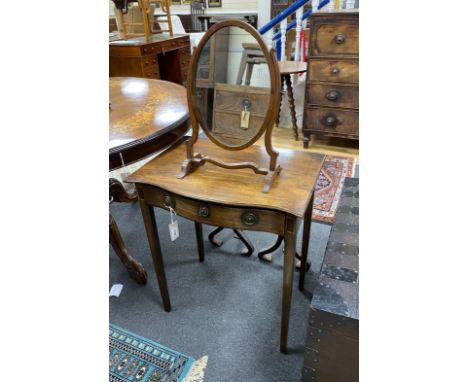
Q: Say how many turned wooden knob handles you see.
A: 4